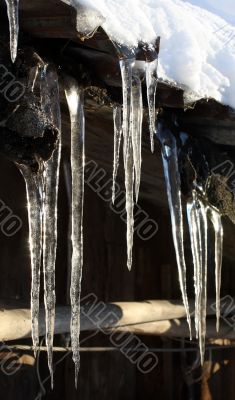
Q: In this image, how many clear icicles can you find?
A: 12